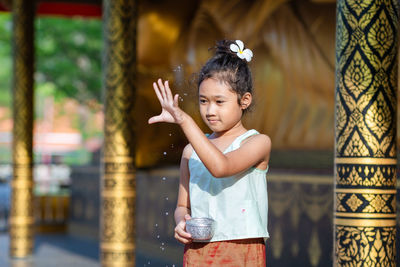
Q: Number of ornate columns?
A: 3